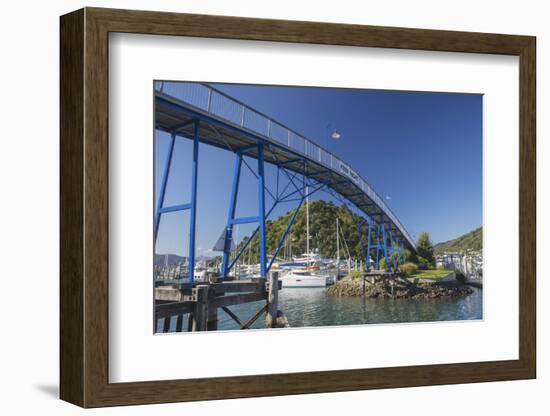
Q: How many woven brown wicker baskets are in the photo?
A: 0